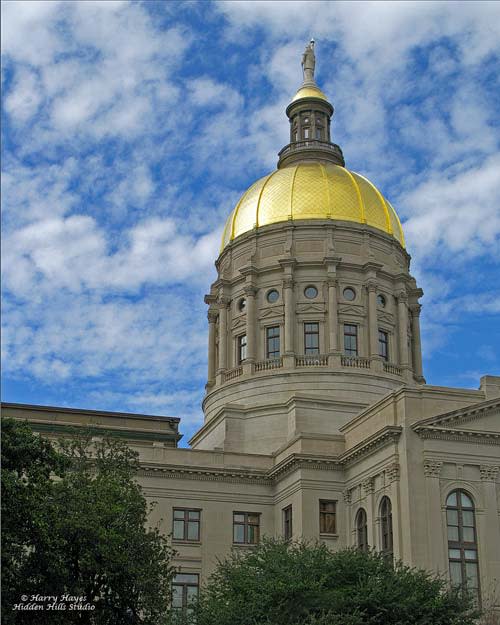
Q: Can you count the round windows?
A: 5